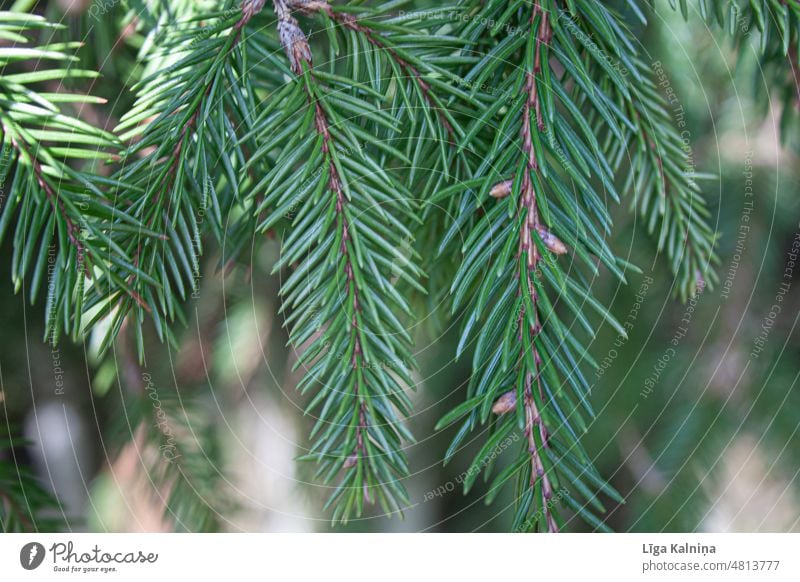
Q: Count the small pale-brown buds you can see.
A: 3